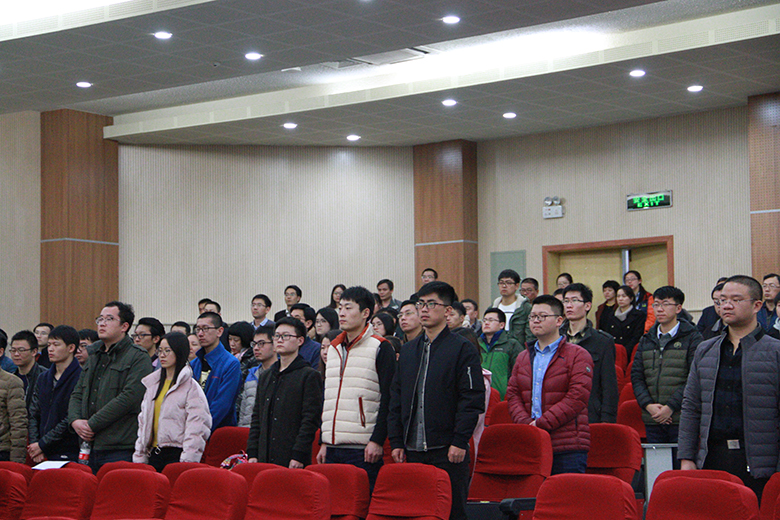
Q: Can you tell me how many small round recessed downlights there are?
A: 10